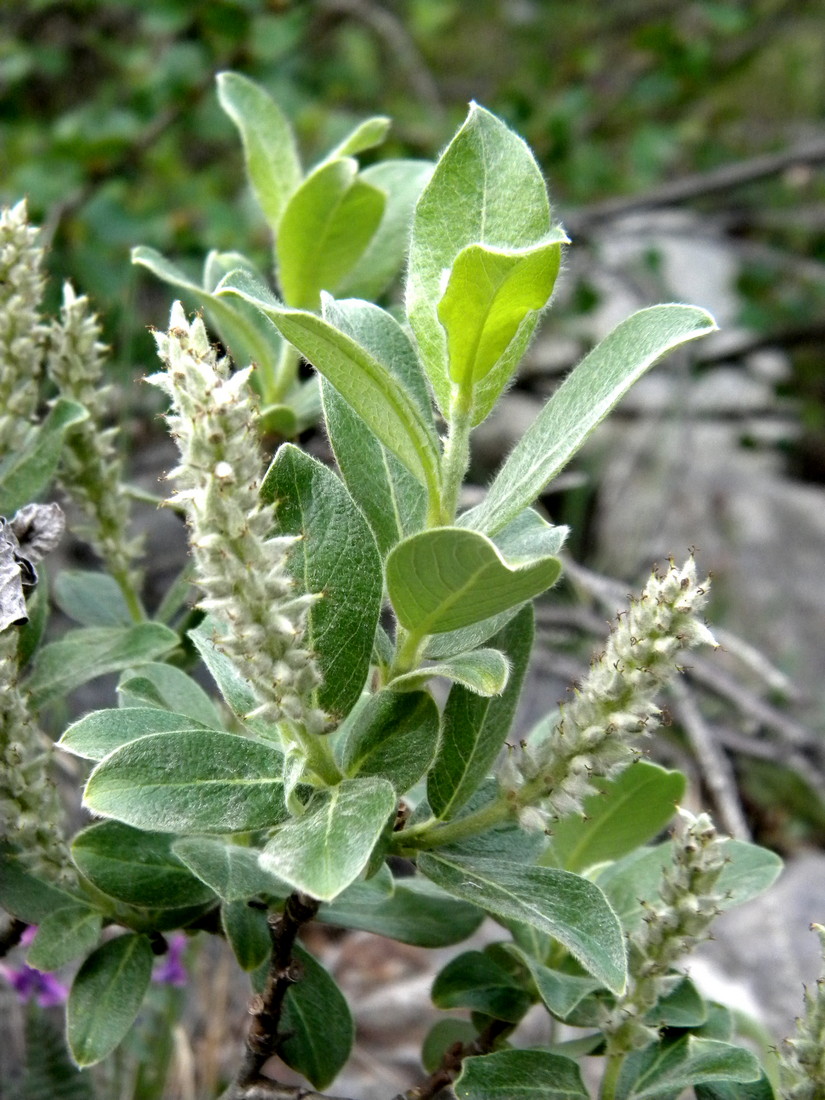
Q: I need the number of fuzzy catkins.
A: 7